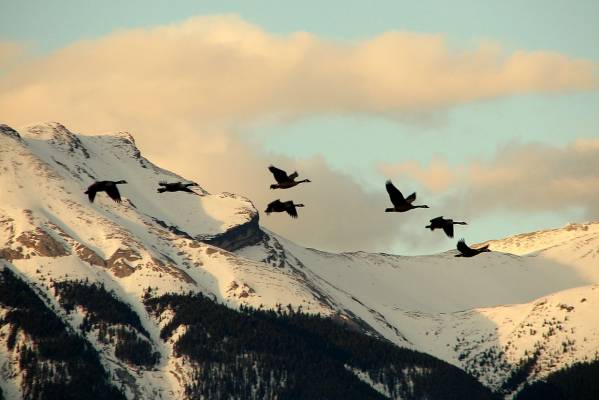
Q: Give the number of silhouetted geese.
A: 7